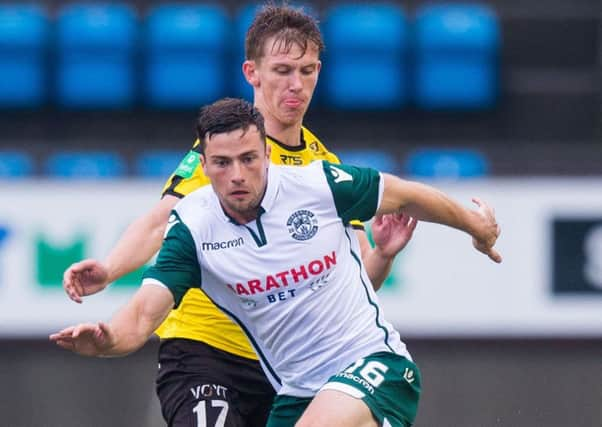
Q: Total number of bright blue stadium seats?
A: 11